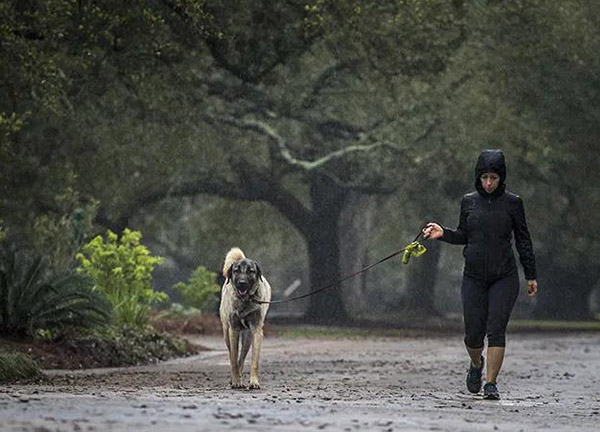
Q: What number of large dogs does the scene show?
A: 1